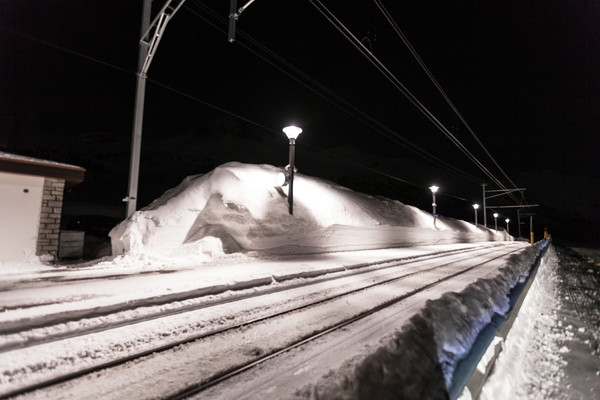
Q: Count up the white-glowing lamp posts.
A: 5